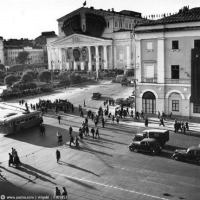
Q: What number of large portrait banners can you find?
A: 3